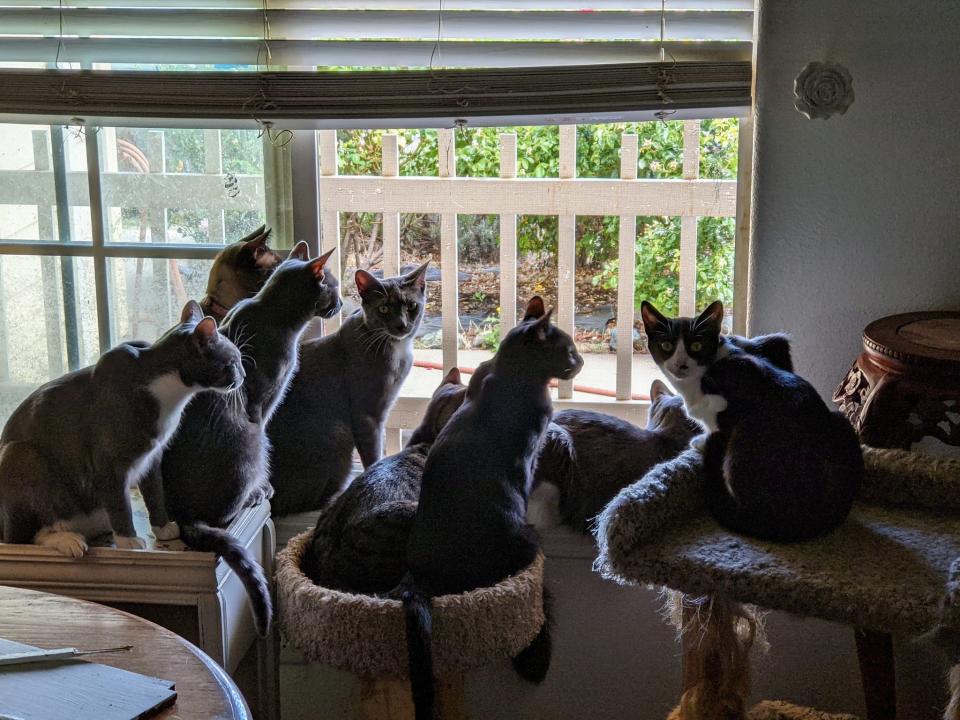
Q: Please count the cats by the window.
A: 8